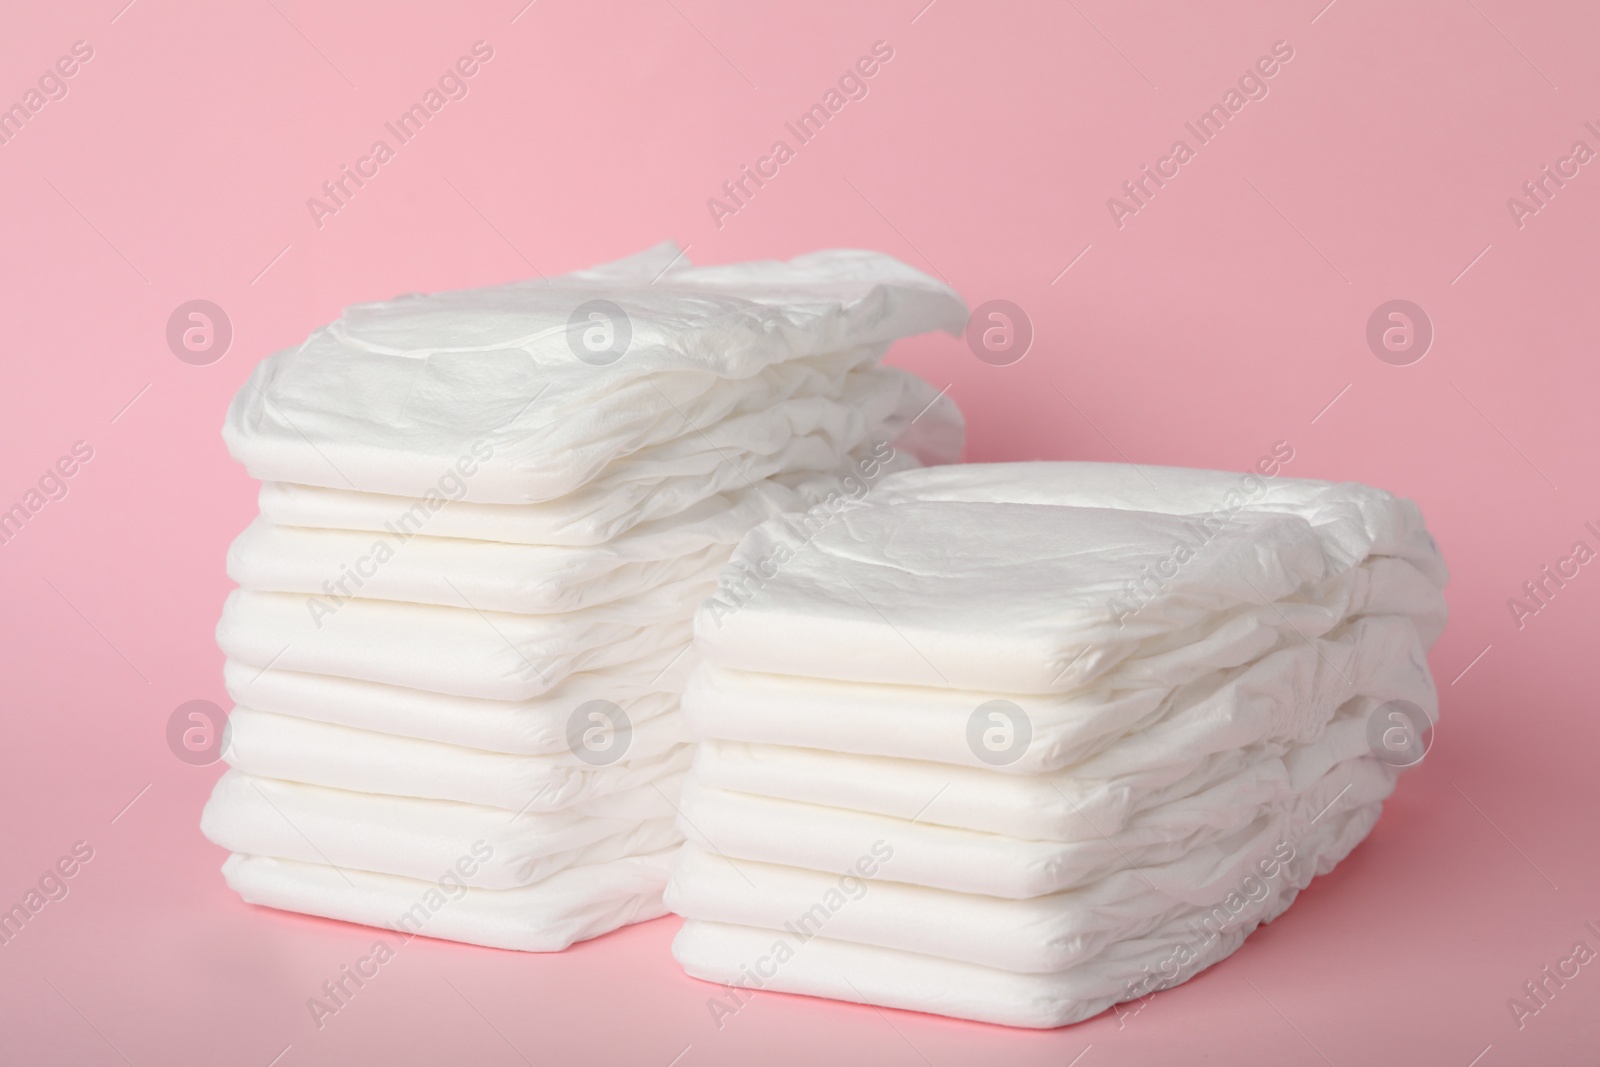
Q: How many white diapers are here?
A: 14